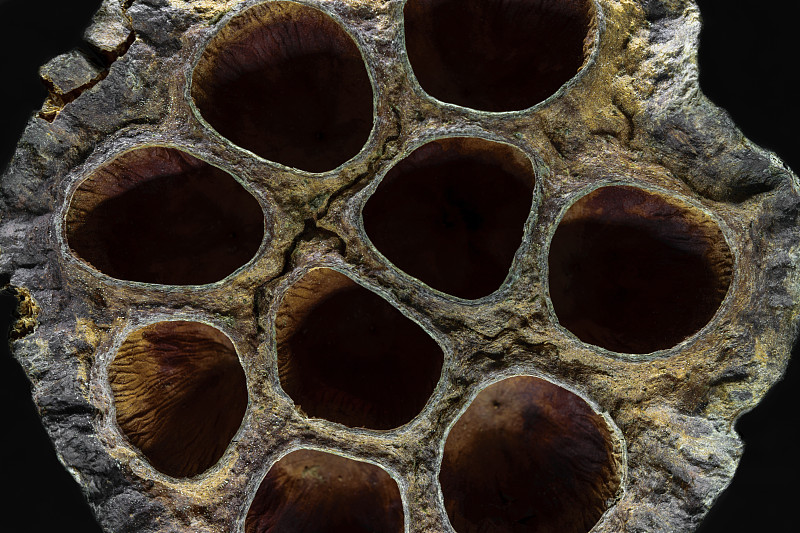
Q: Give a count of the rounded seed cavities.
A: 9